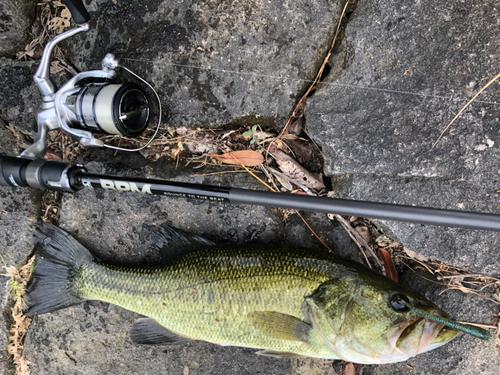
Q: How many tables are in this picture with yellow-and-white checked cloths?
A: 0